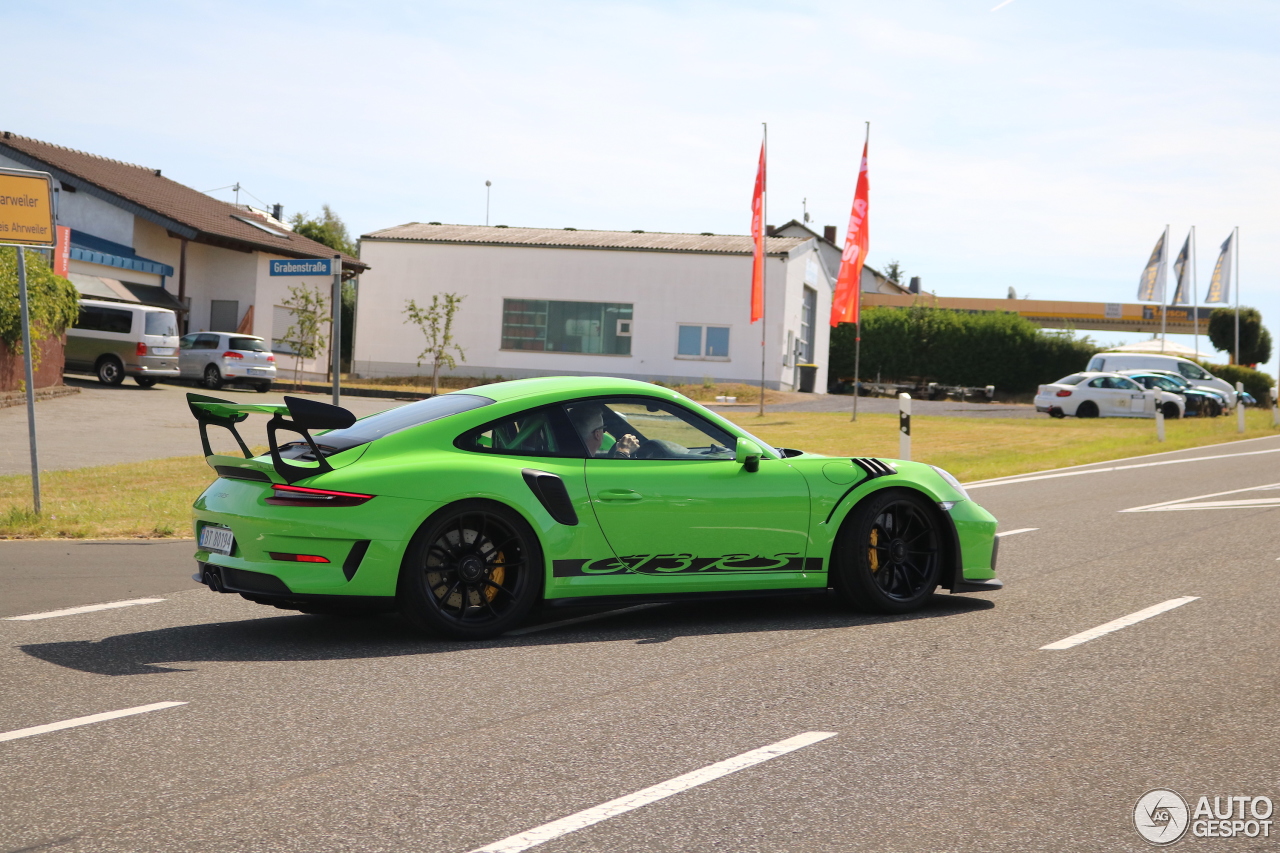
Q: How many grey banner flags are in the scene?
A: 3